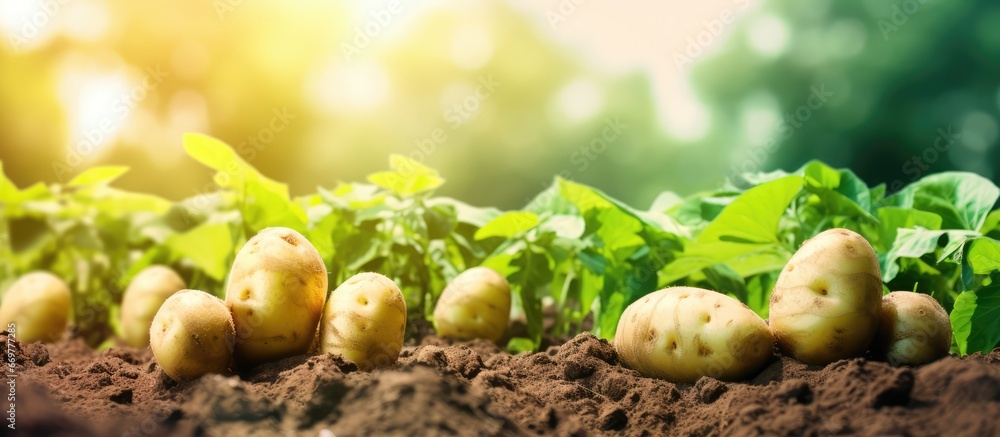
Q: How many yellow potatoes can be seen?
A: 9